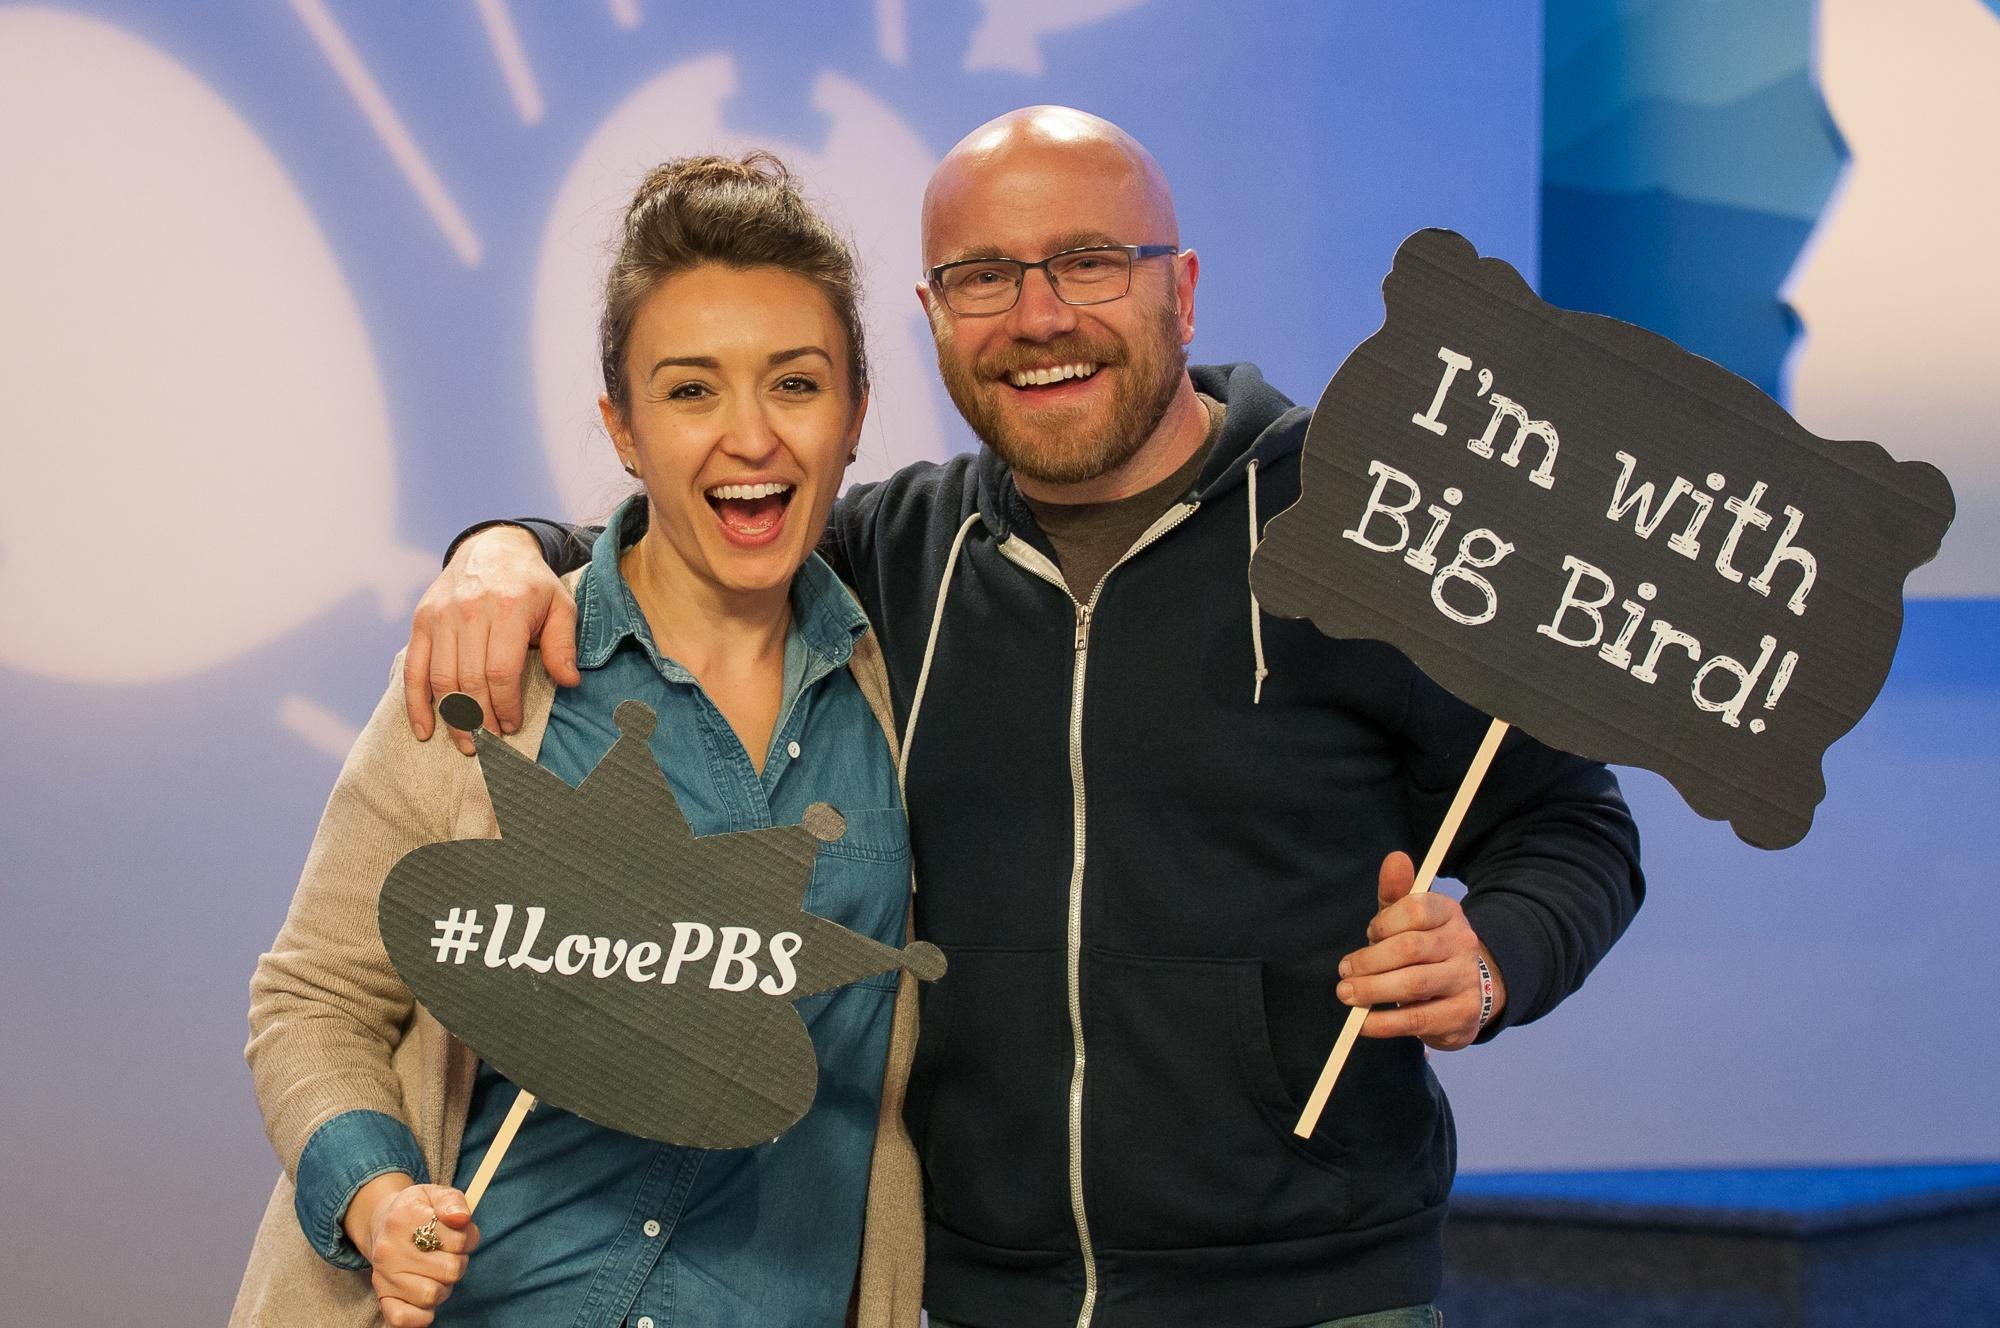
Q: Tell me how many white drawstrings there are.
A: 2